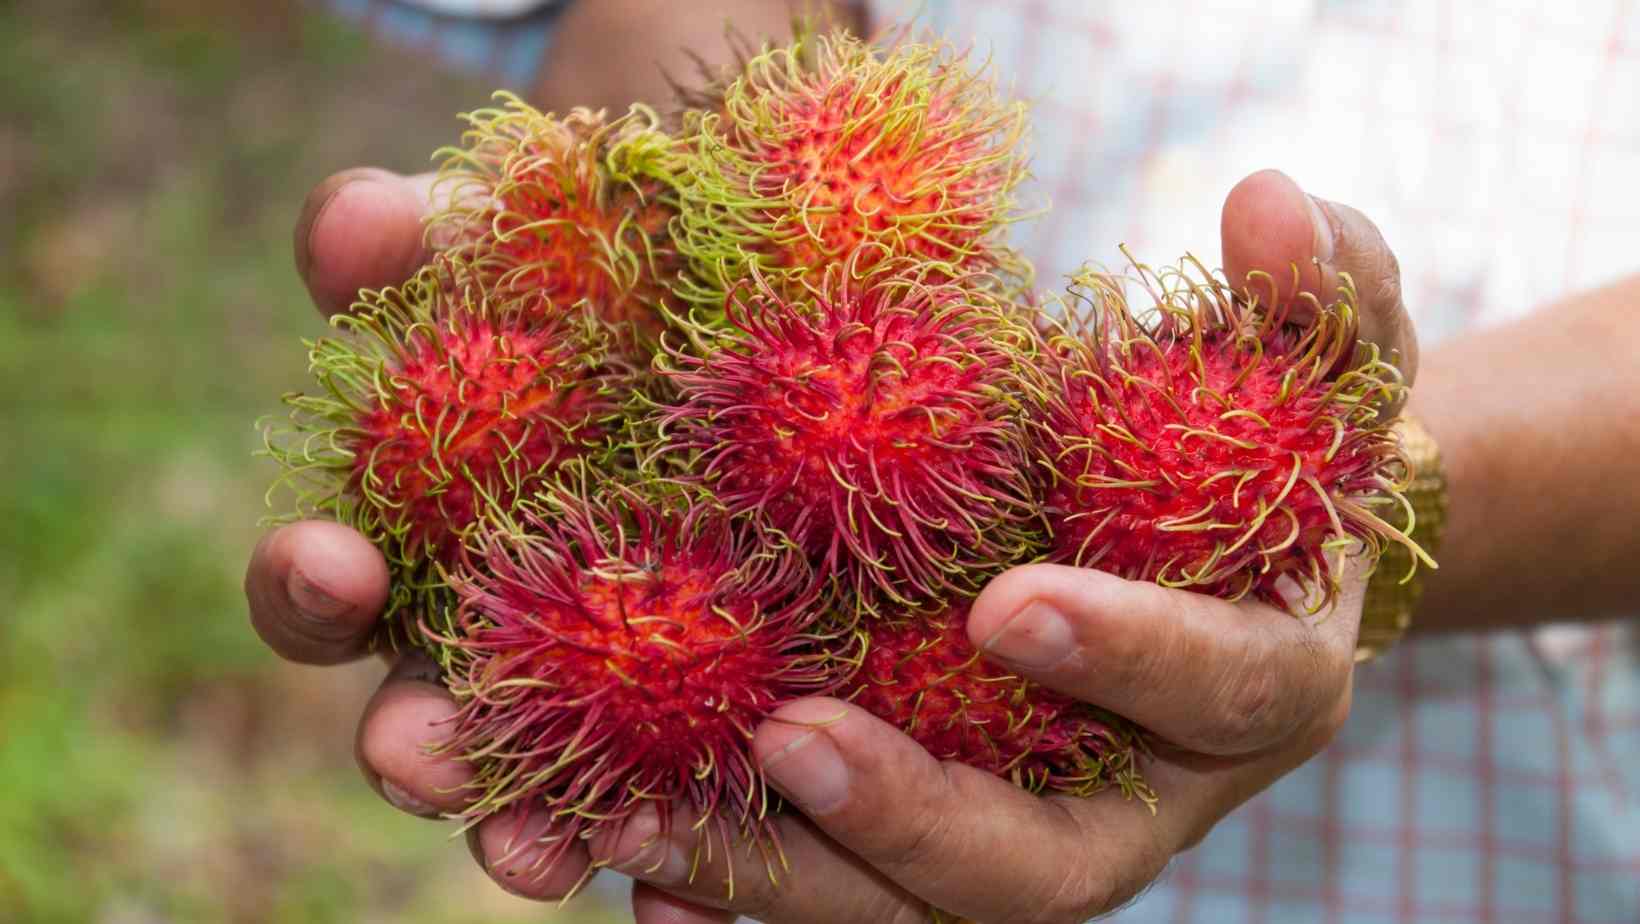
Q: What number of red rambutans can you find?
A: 7